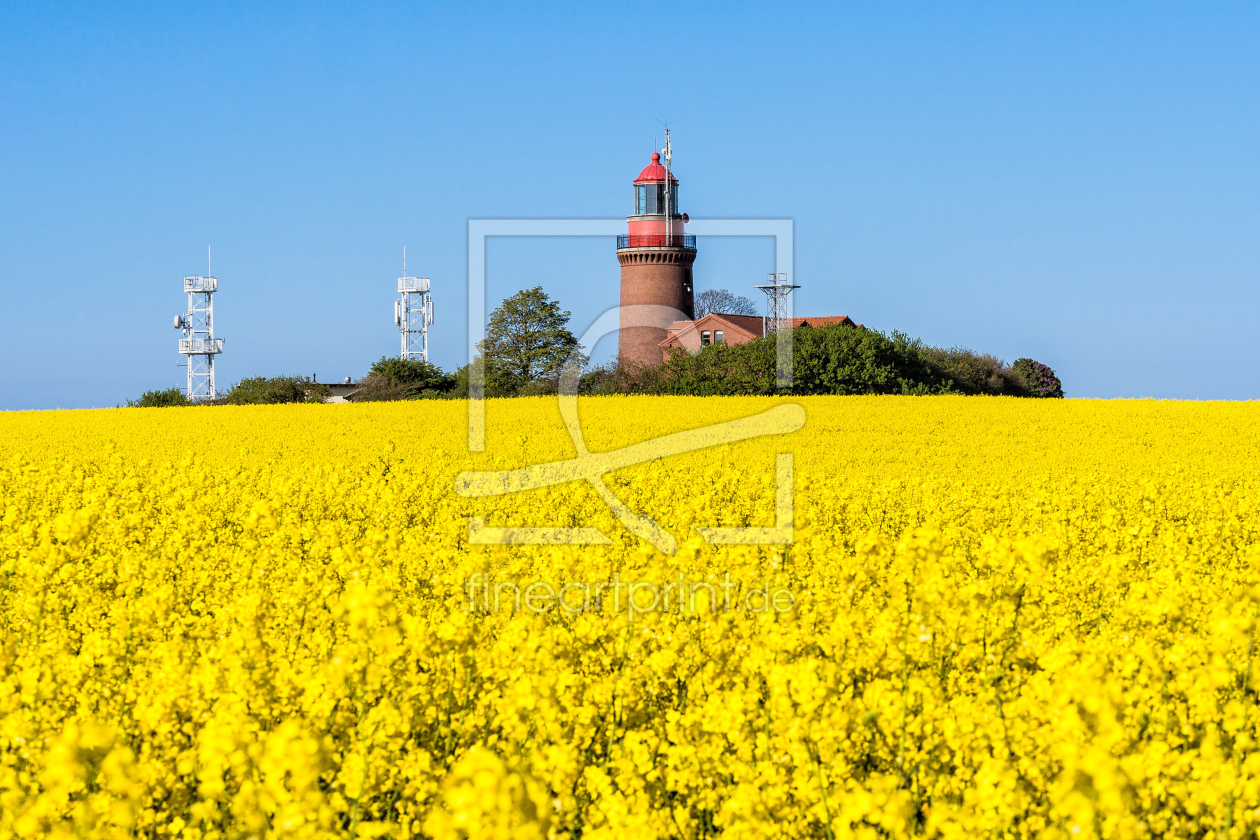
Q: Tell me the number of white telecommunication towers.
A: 2